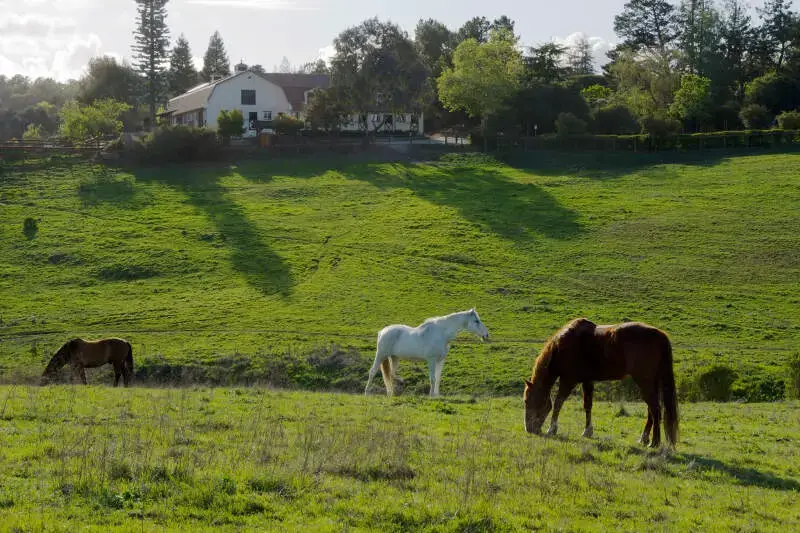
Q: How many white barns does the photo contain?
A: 1